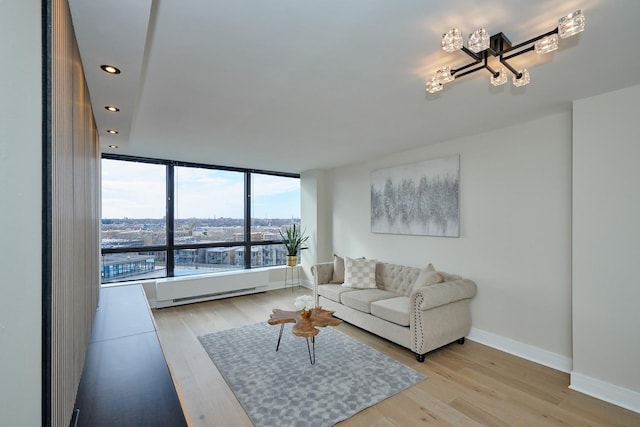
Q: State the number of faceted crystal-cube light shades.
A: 8